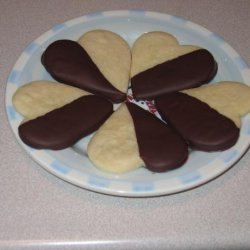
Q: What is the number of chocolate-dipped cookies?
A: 5